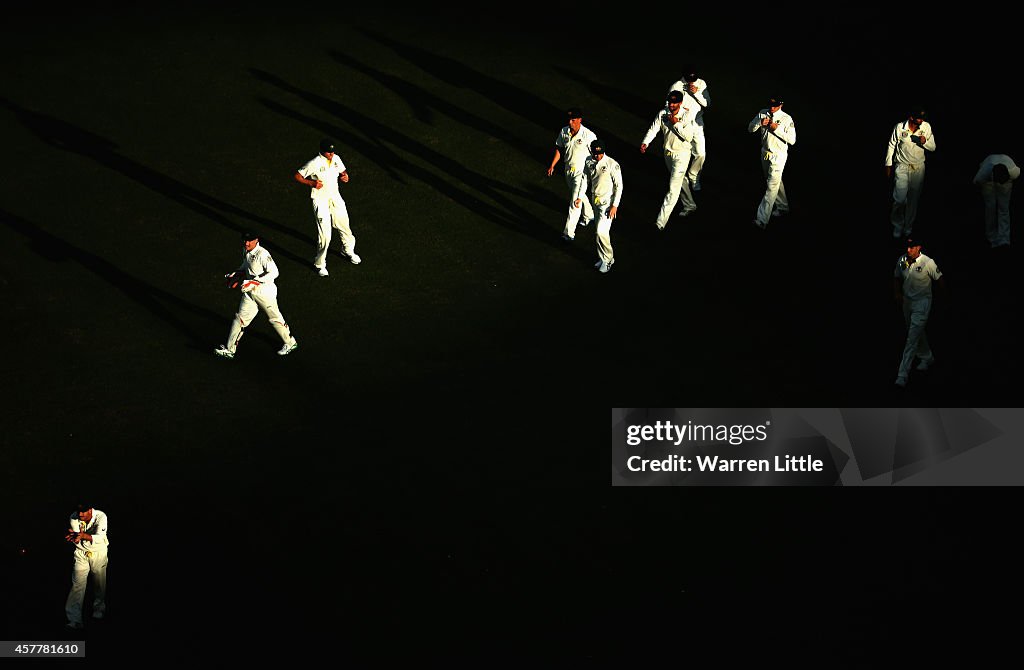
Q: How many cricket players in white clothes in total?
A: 11